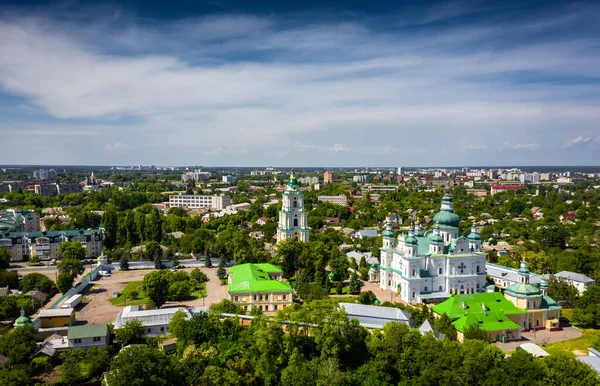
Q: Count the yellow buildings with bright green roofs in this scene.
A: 2